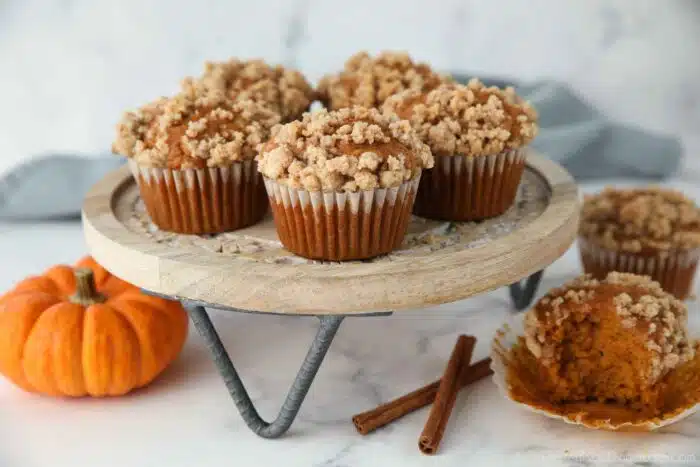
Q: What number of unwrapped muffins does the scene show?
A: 1